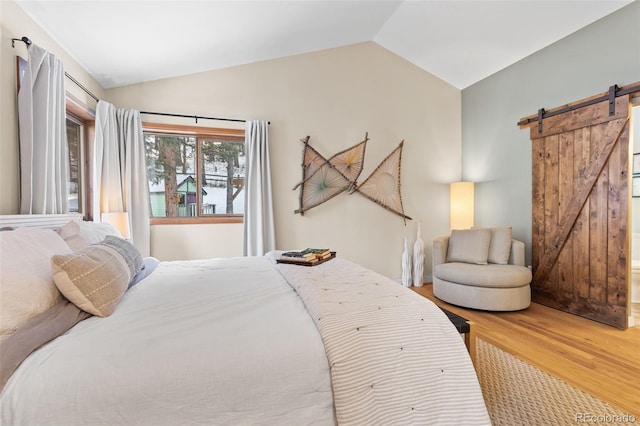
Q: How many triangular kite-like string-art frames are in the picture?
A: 3